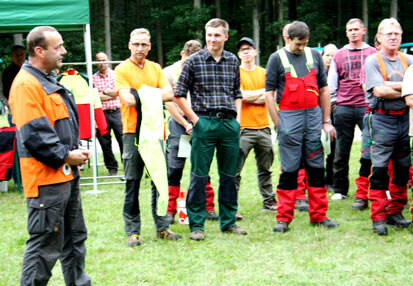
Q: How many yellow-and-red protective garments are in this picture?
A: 1